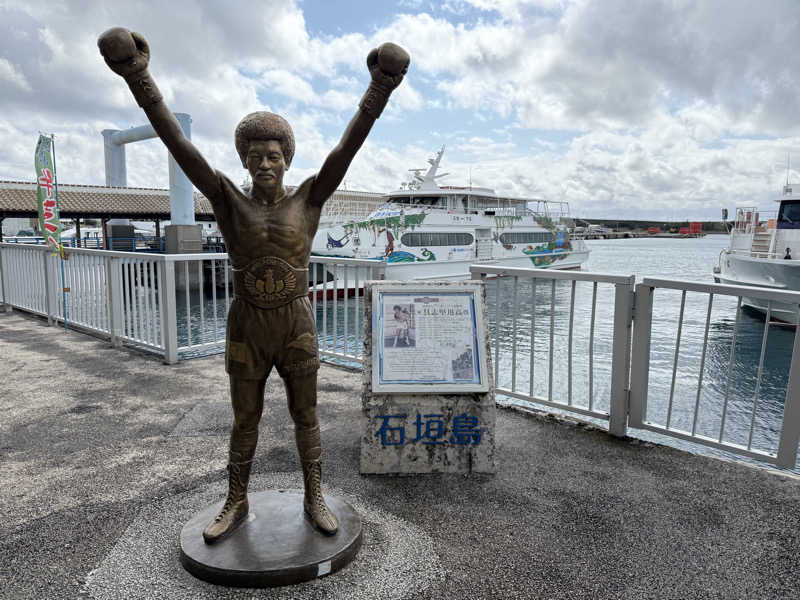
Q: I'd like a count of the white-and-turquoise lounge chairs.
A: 0